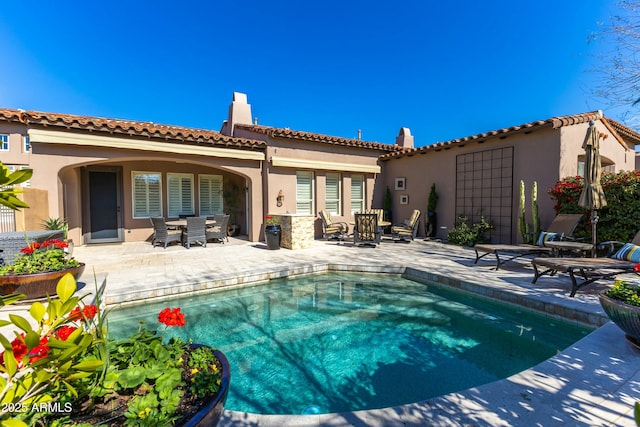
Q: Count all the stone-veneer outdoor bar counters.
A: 1